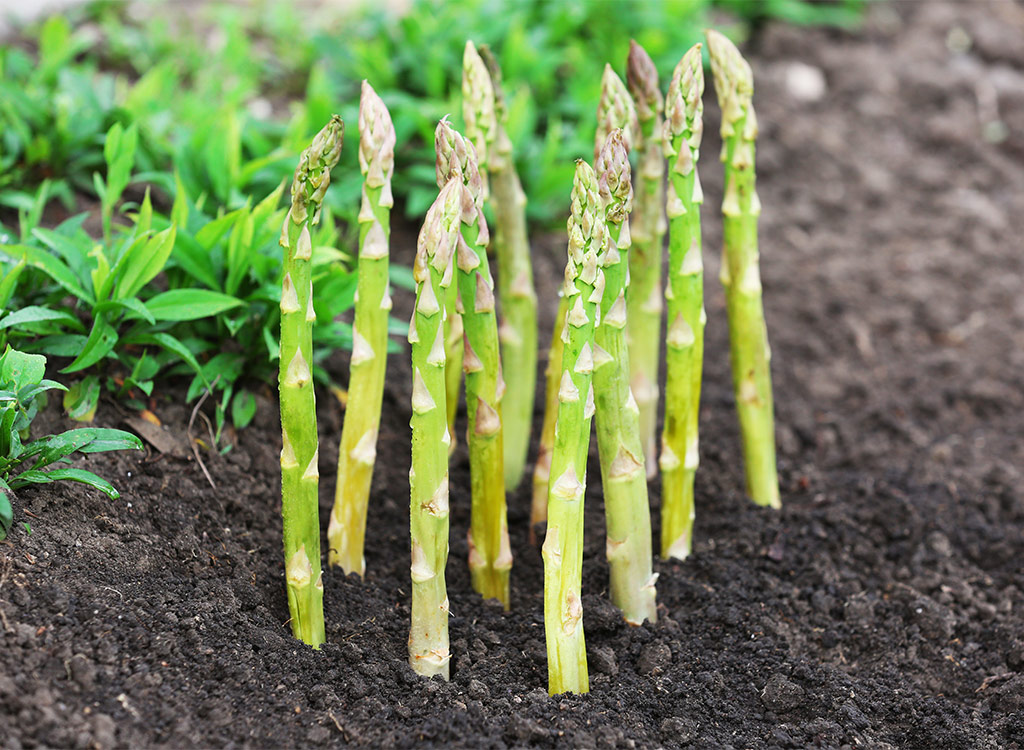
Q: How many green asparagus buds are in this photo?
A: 12